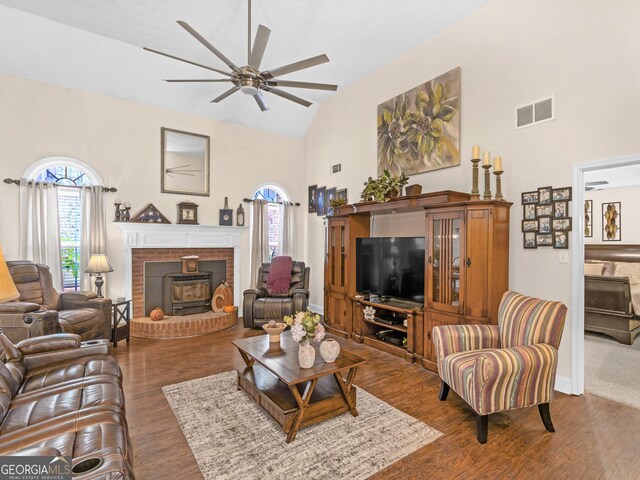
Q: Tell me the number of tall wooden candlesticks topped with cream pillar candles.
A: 3